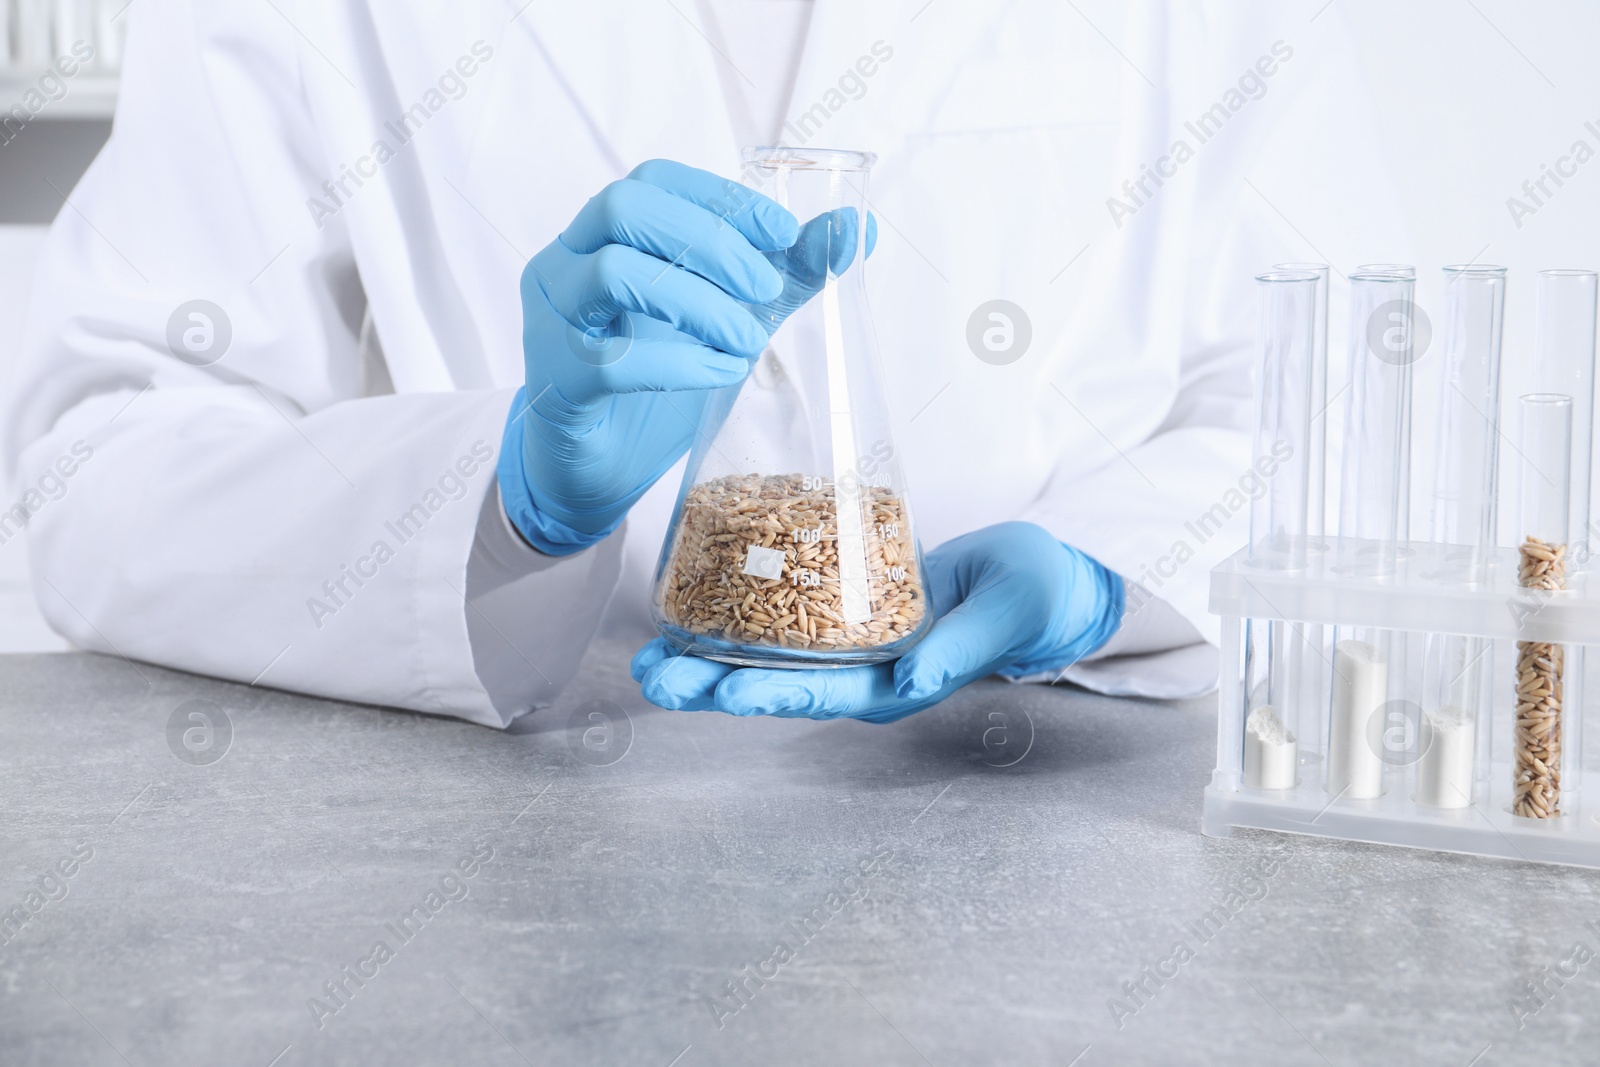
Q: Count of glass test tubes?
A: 8